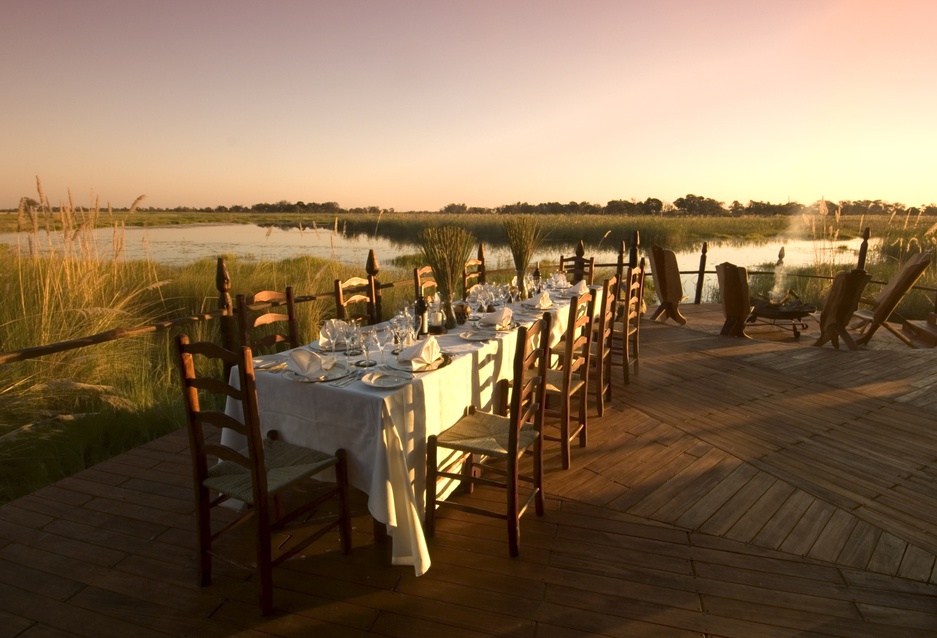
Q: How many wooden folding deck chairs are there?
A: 4